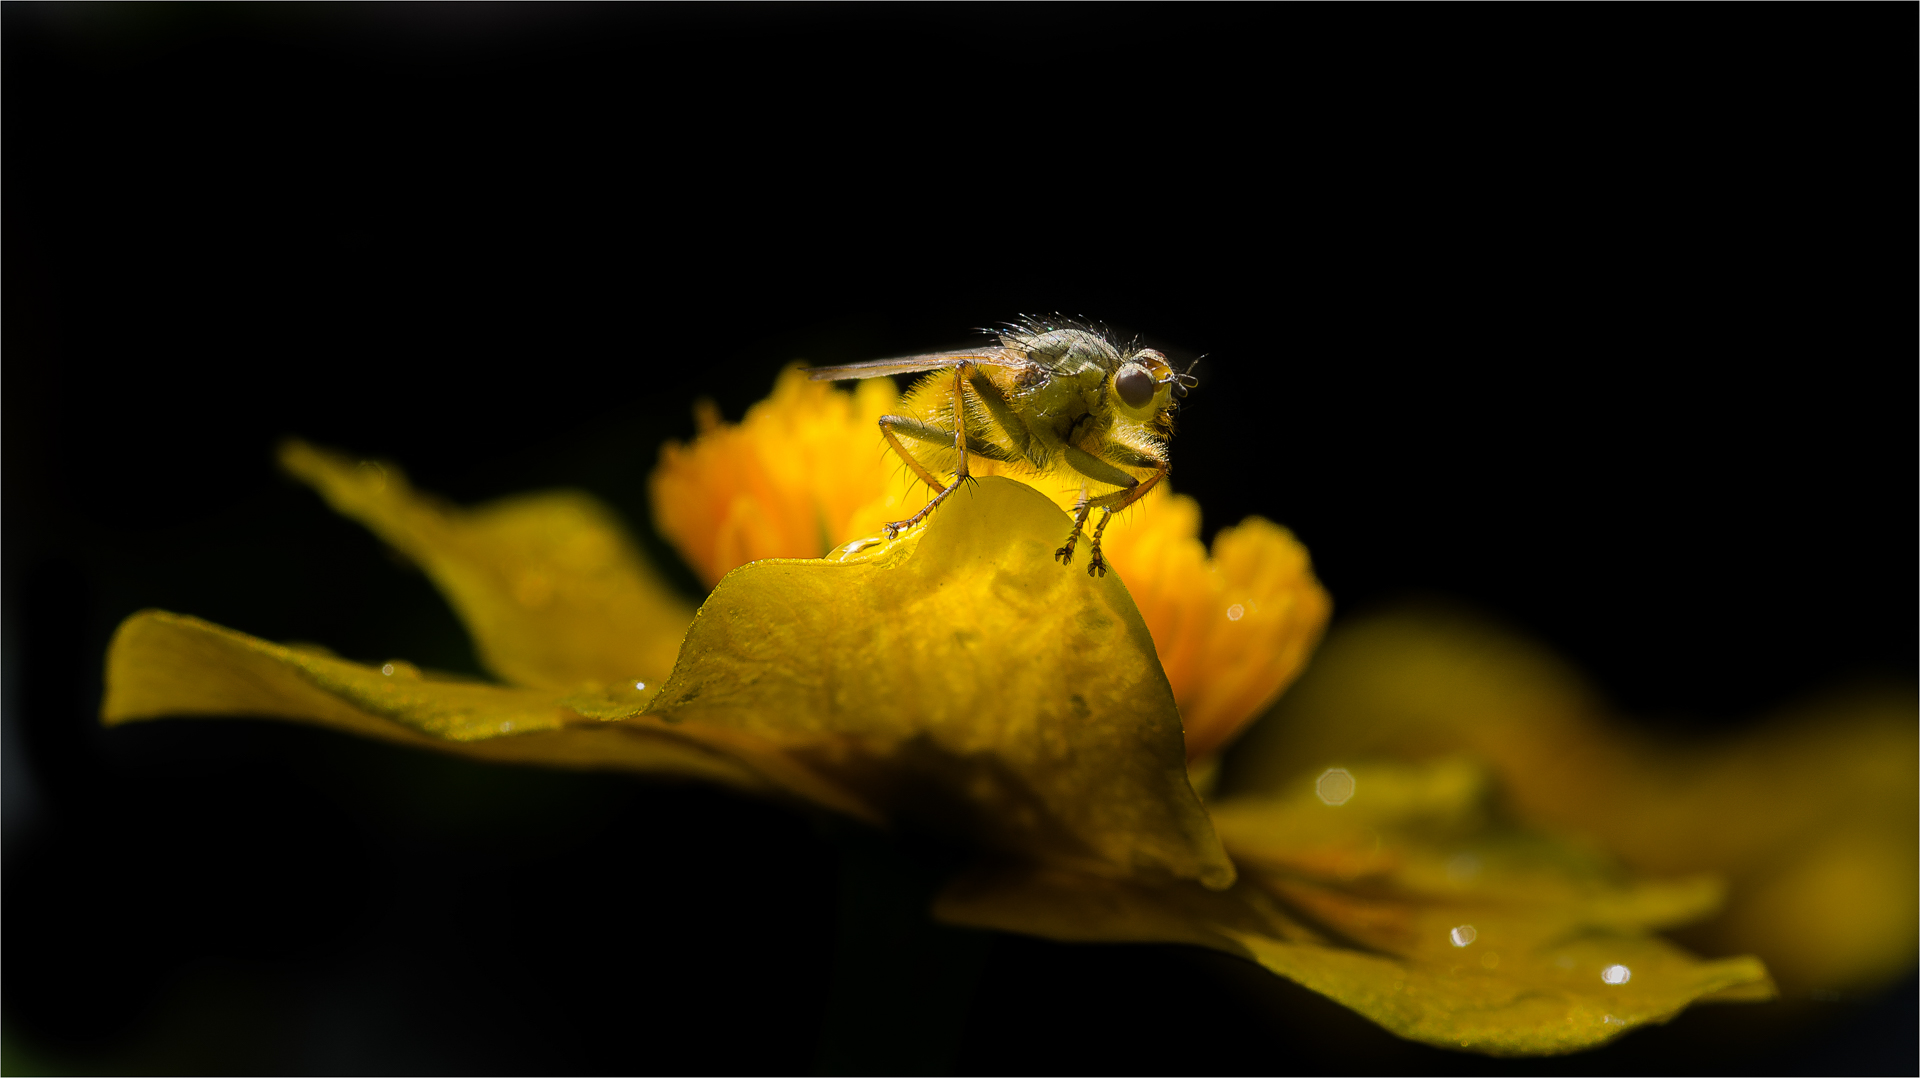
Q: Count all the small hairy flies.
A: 1